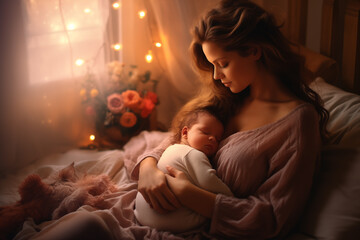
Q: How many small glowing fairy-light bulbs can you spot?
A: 9